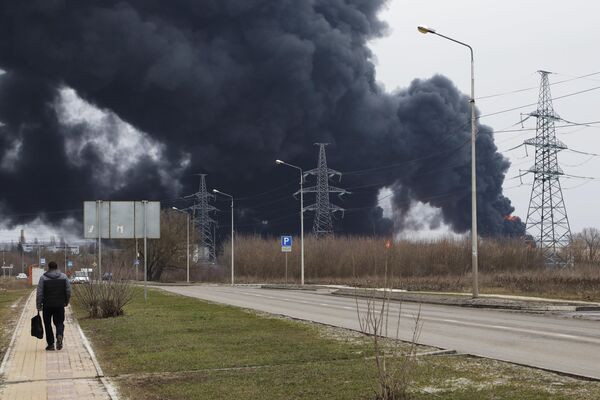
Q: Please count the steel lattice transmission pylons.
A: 3